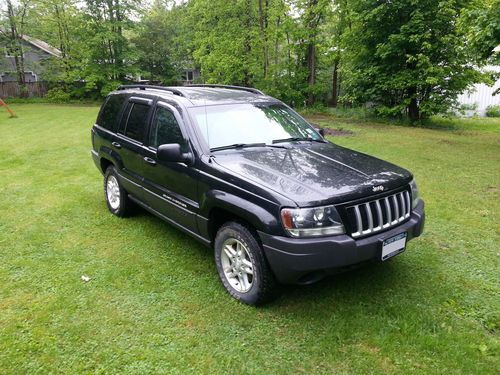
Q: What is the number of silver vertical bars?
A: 7